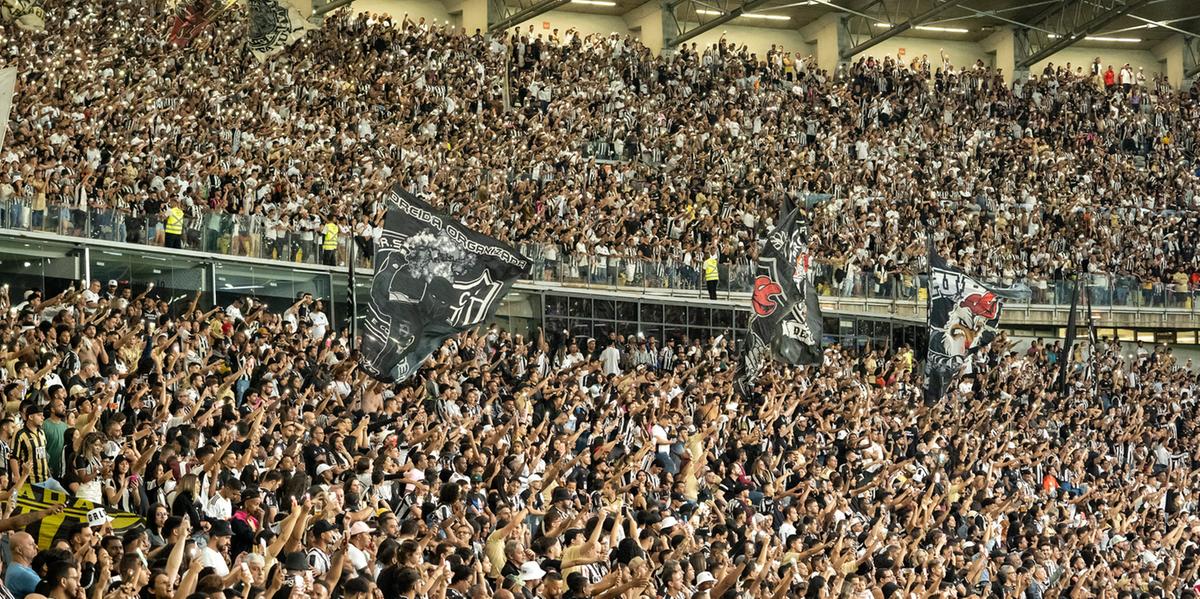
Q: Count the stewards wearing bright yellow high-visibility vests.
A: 3